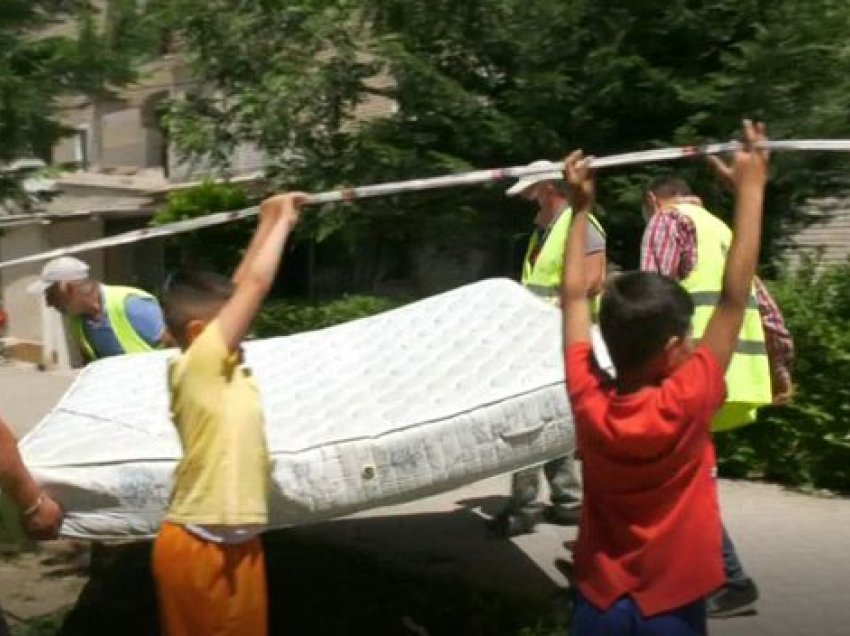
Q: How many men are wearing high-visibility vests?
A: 3